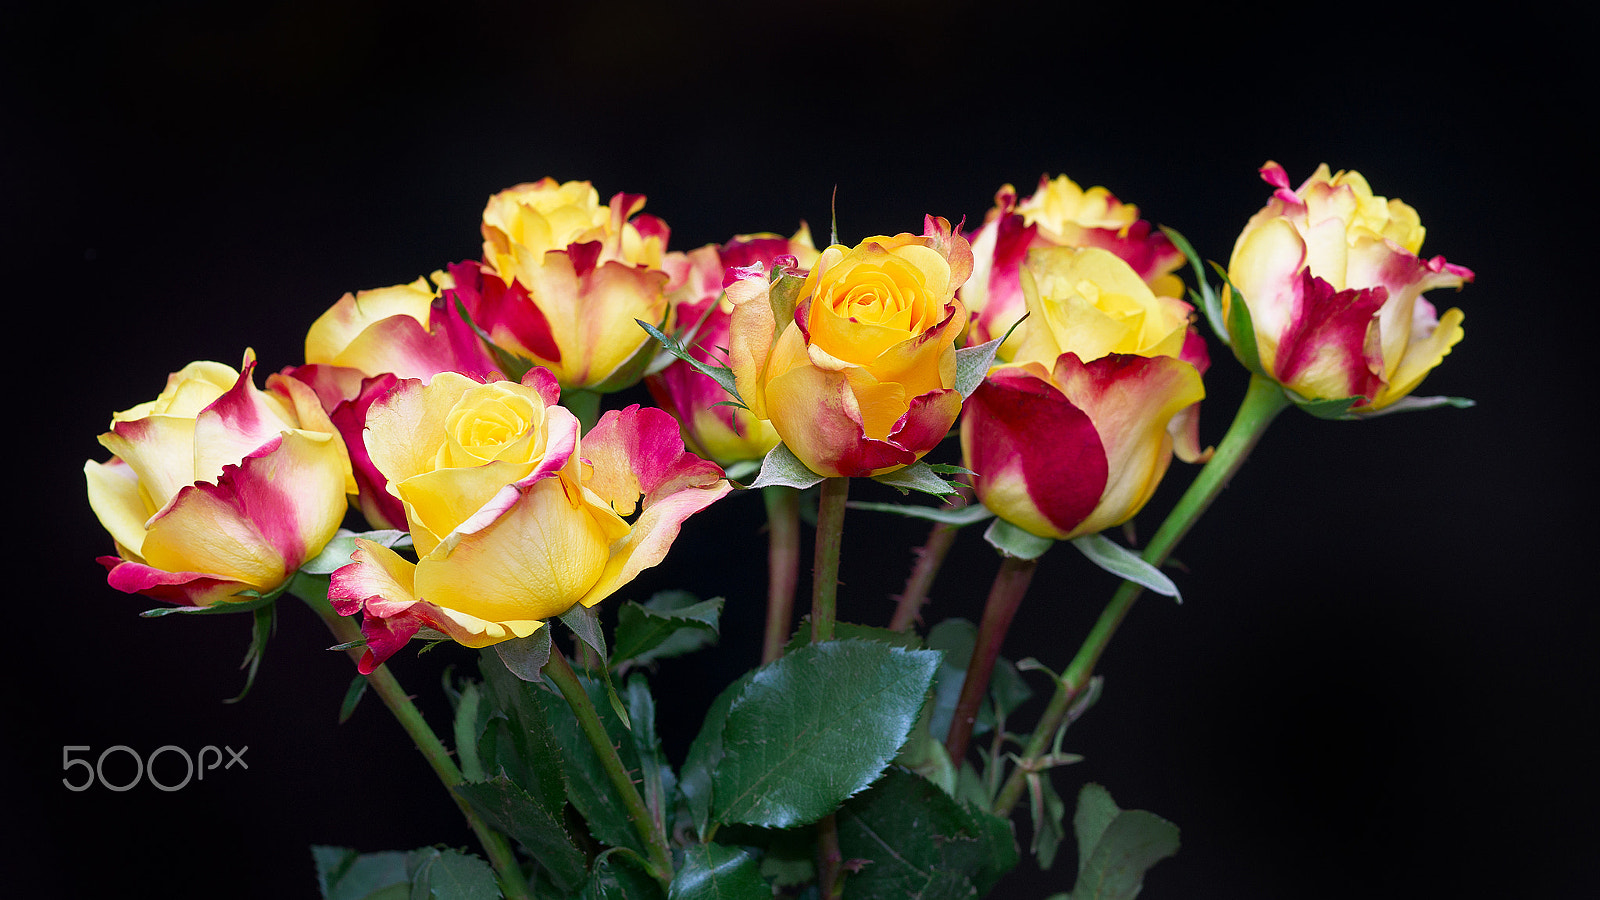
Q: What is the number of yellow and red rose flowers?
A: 9